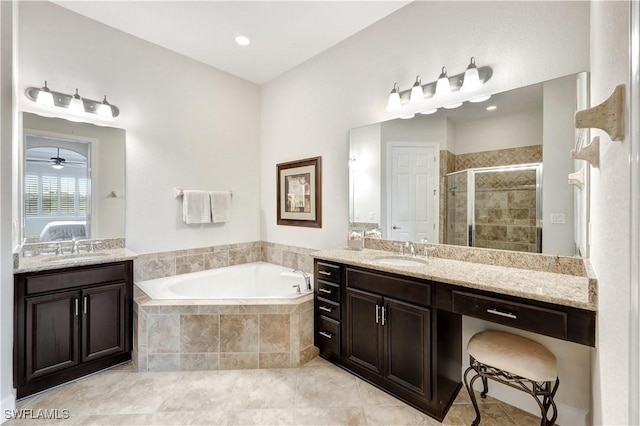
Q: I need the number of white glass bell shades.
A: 7